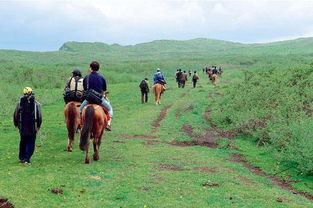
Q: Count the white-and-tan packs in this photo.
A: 1